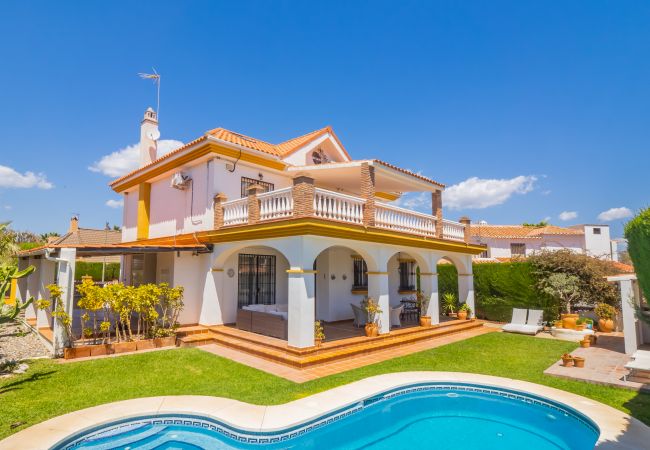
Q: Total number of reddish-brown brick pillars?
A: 6